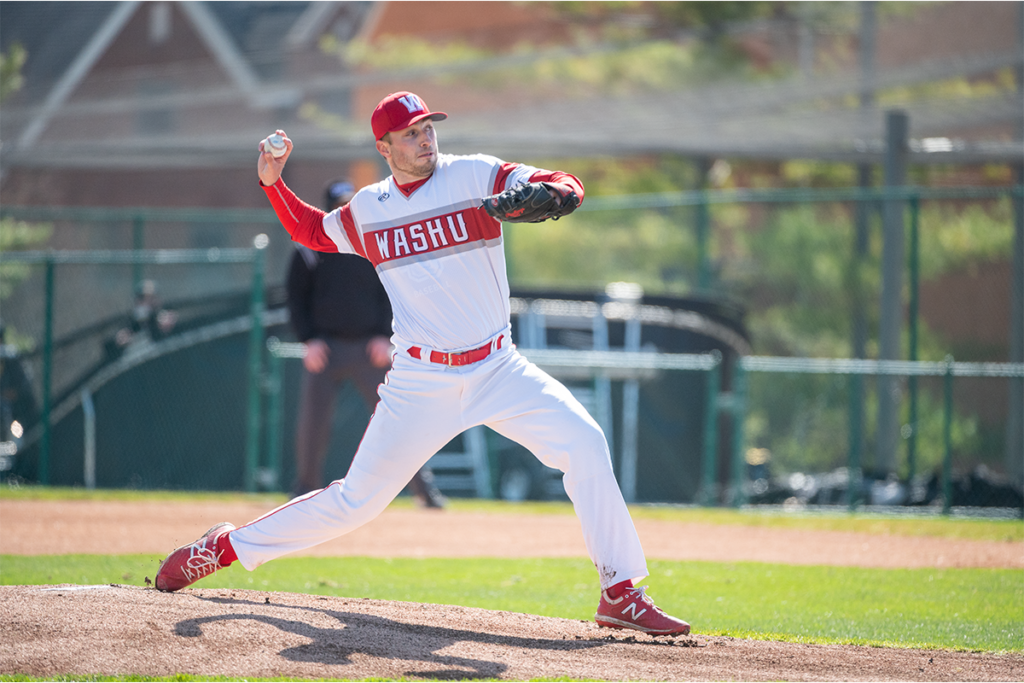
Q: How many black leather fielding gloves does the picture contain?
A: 1